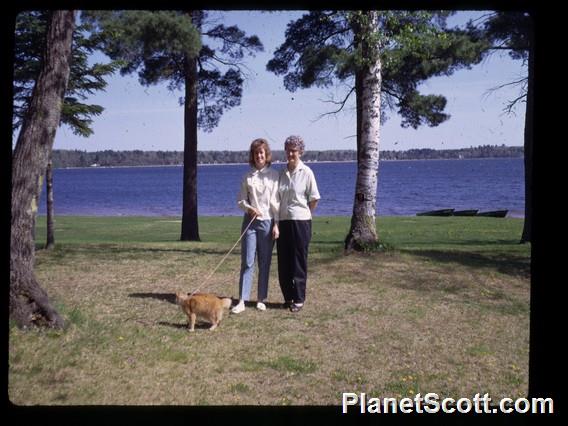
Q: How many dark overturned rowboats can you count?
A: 3